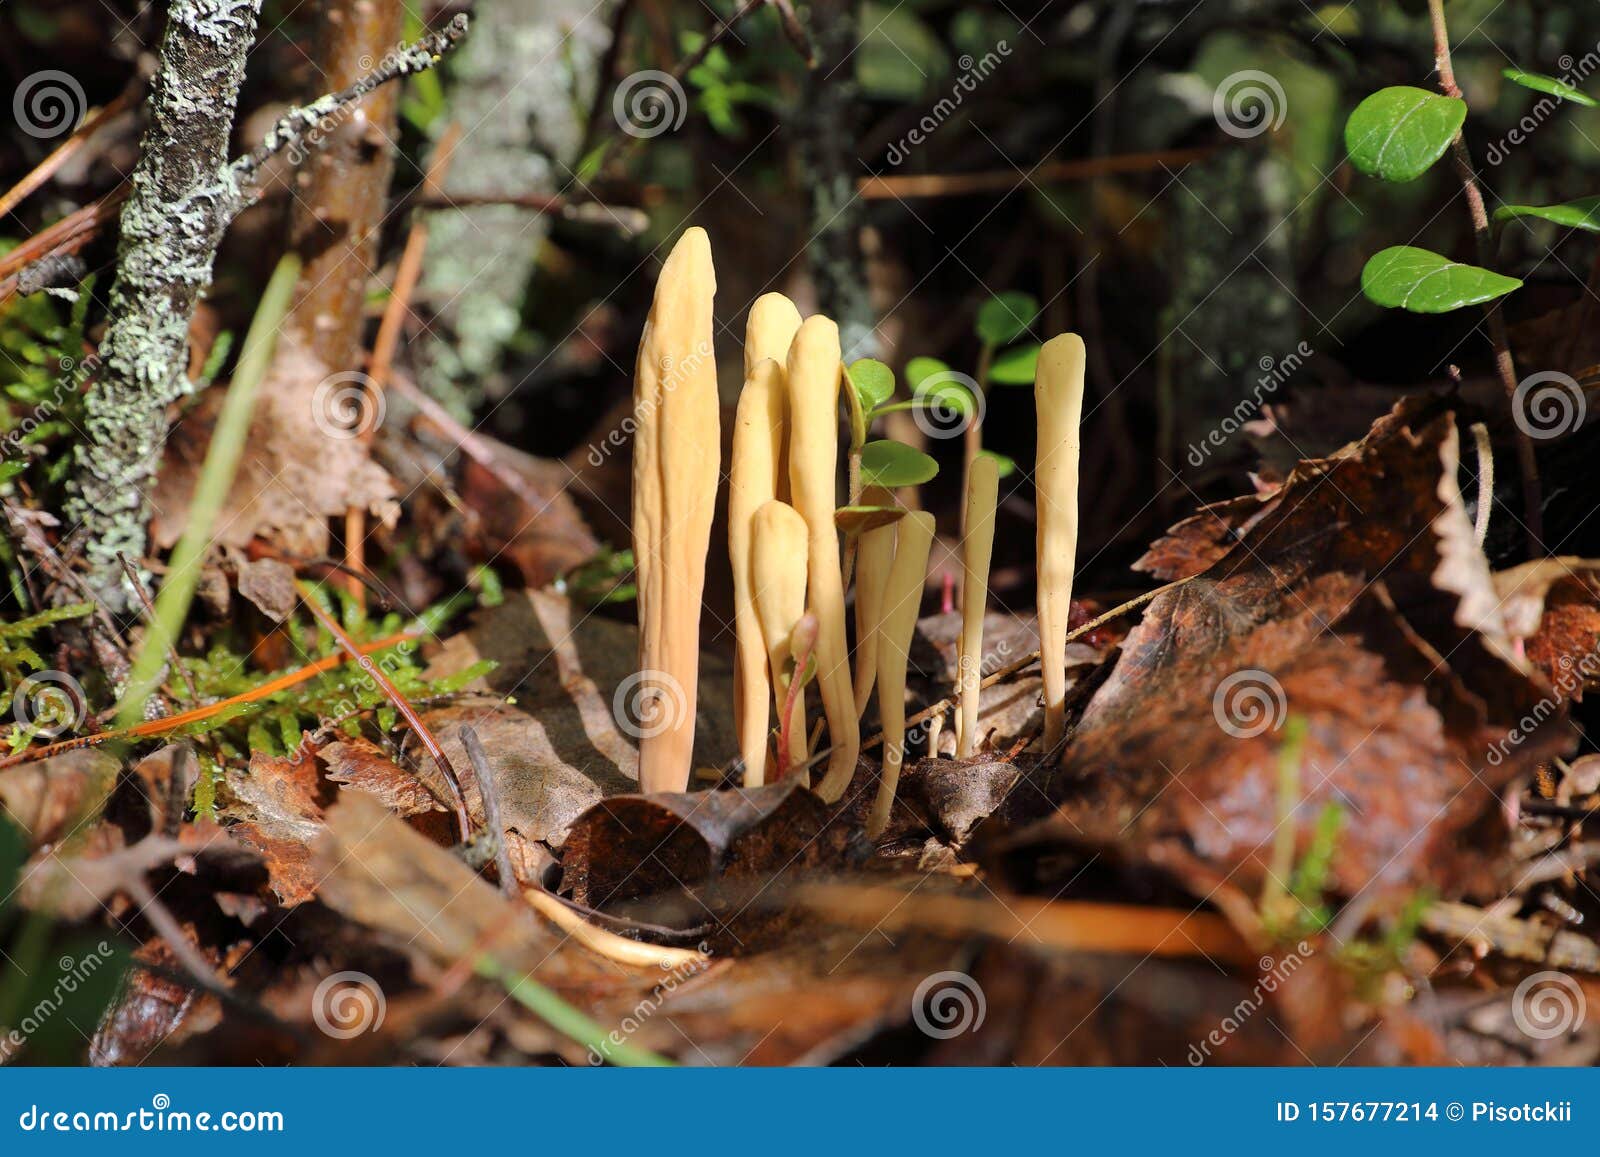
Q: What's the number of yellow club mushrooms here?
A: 9